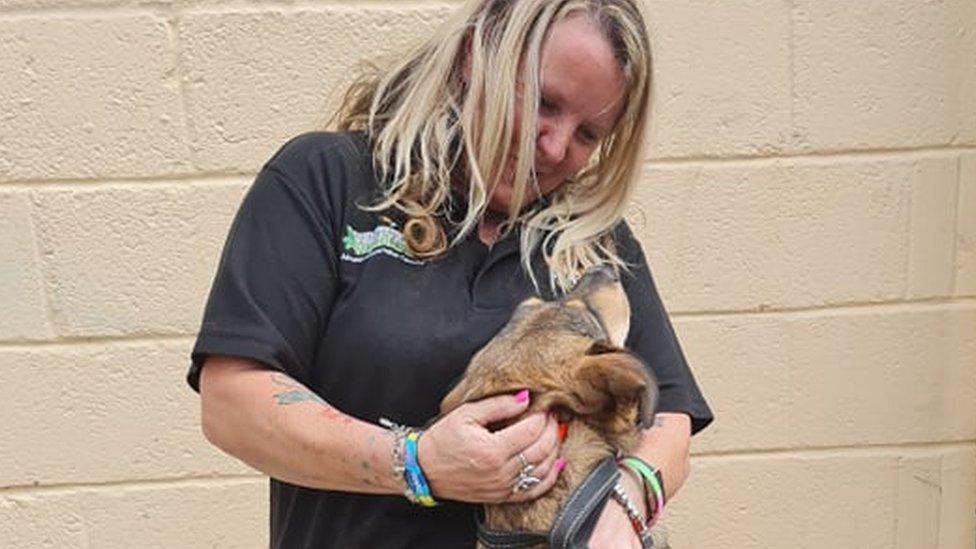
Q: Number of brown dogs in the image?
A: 1